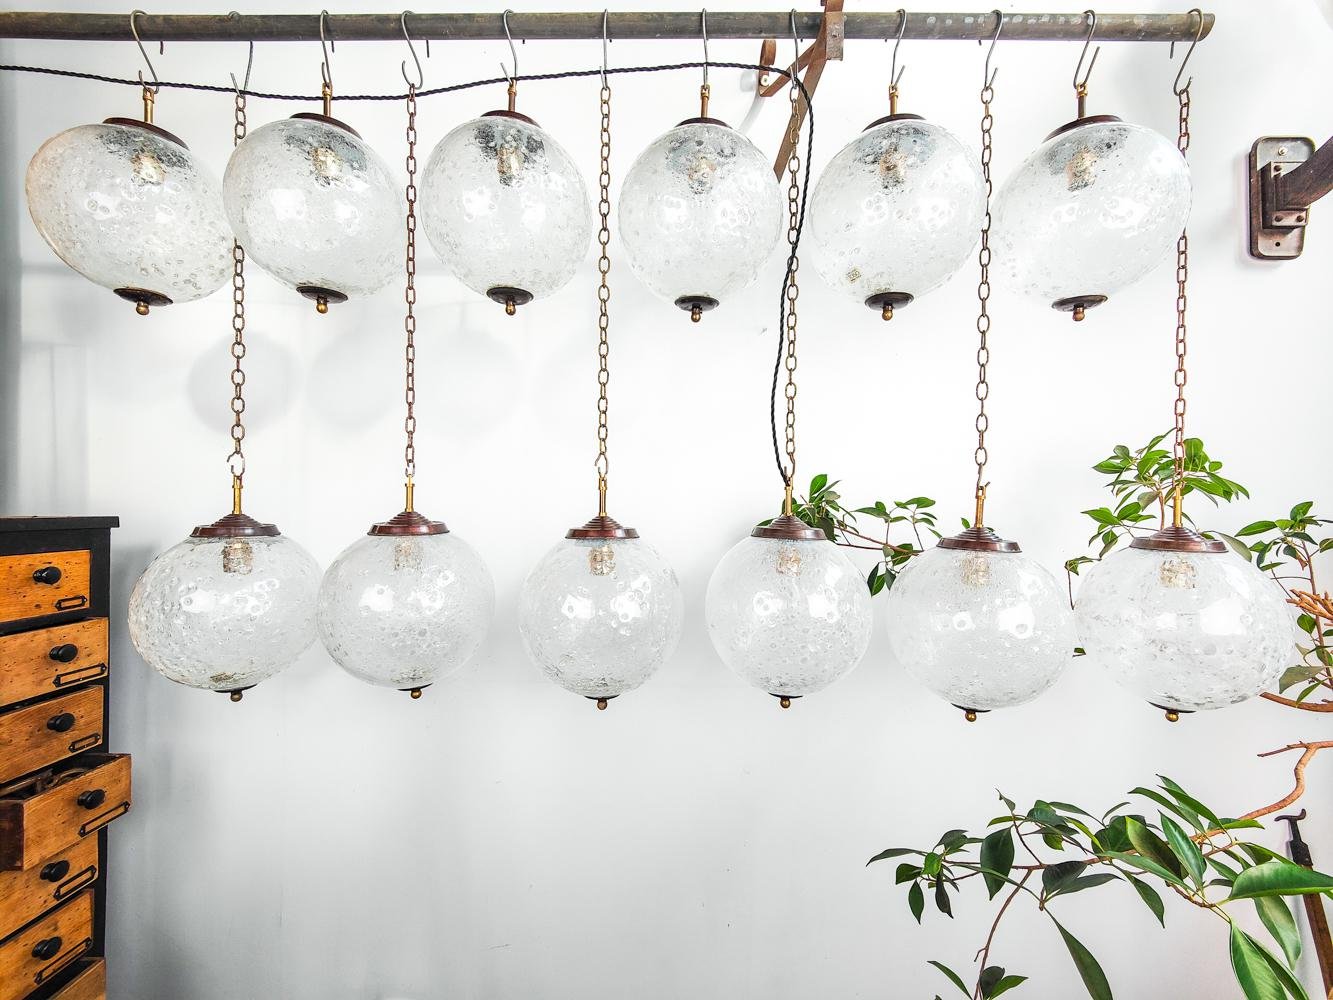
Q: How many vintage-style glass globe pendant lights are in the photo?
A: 12